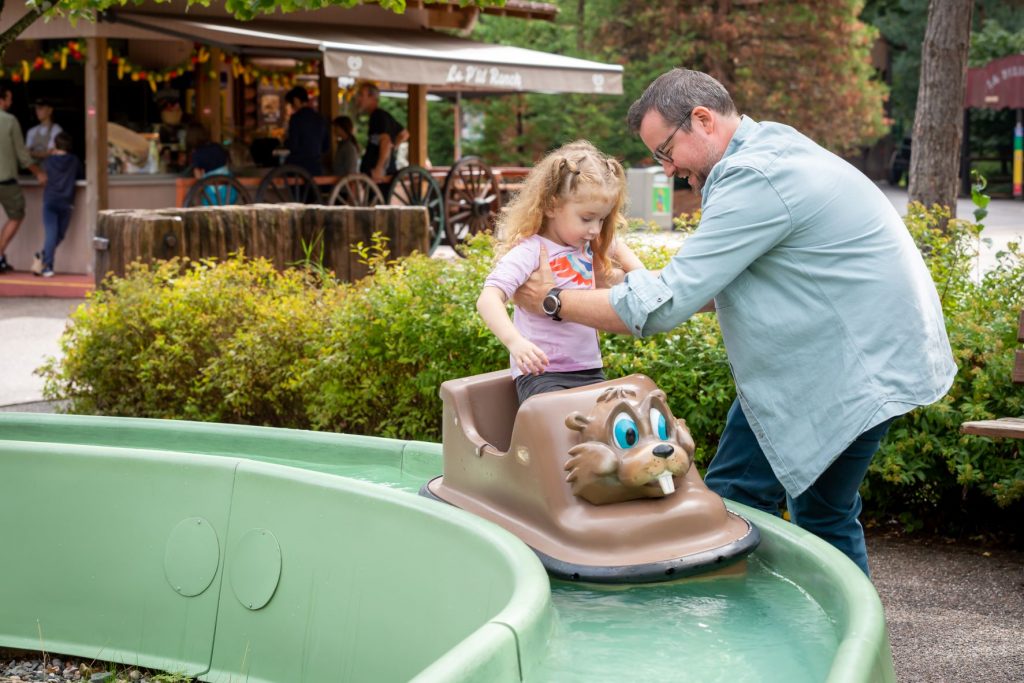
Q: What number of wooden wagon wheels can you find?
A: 5